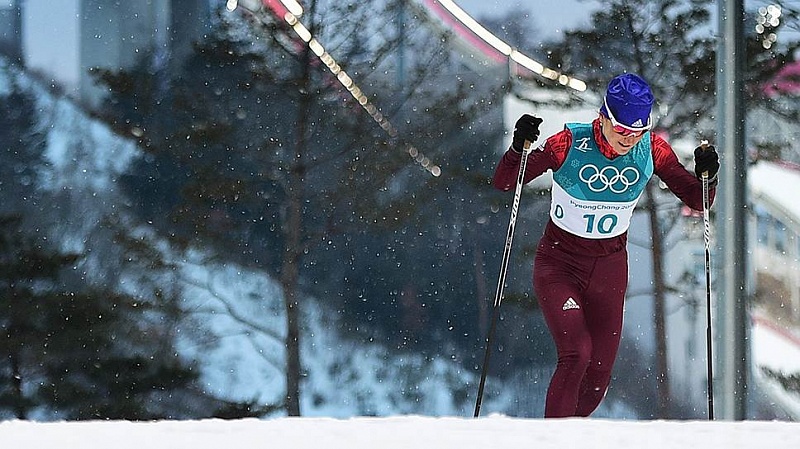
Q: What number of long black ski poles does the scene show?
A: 2